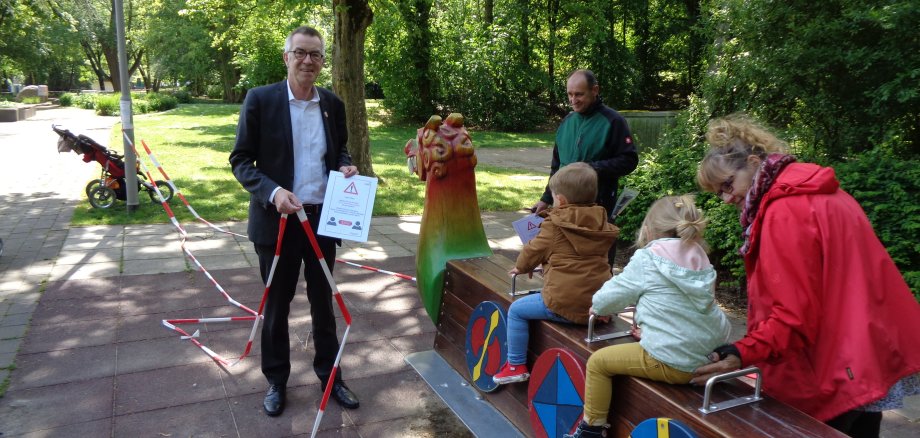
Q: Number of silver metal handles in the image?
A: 3